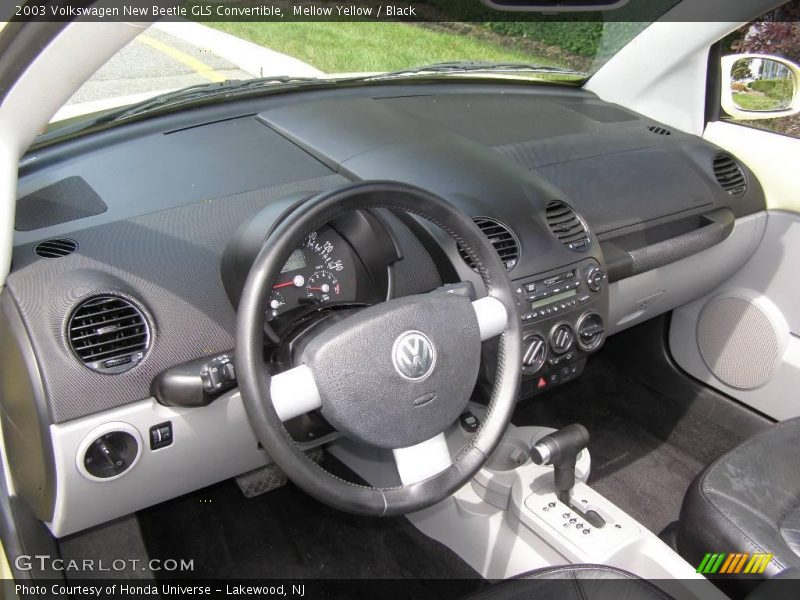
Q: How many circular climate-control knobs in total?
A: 3